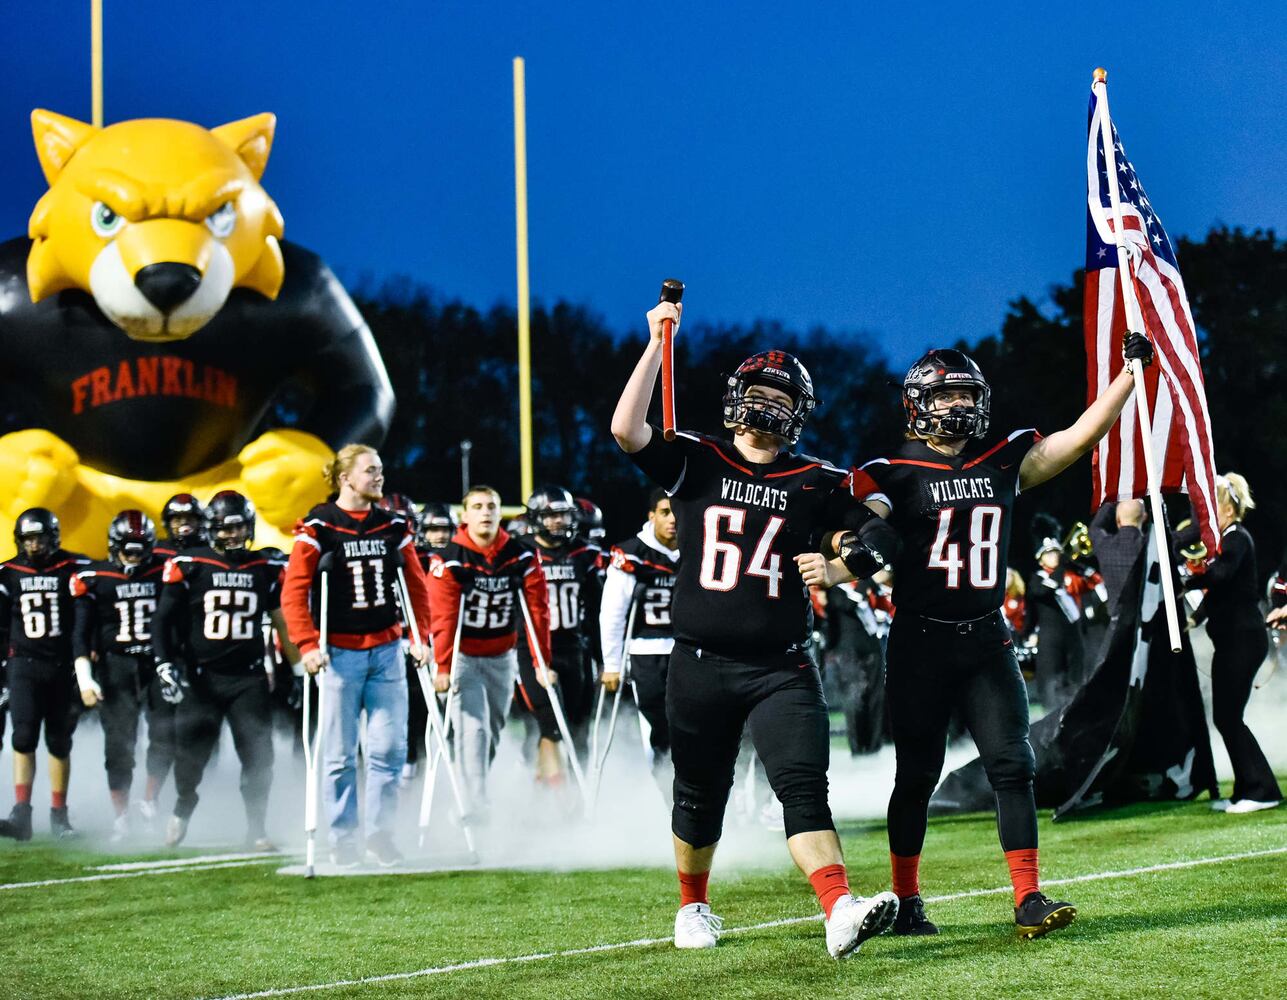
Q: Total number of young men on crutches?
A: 3